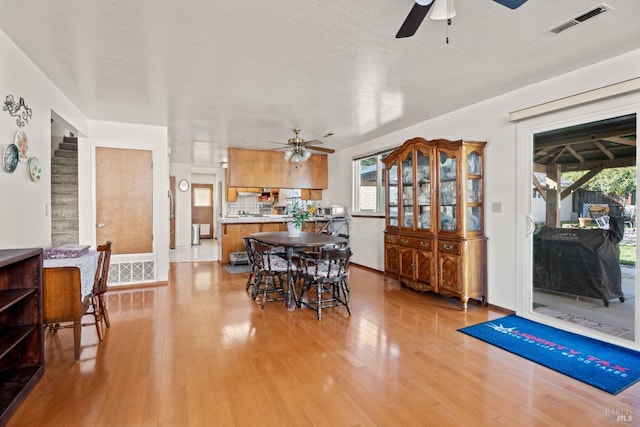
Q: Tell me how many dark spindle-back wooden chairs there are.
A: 4